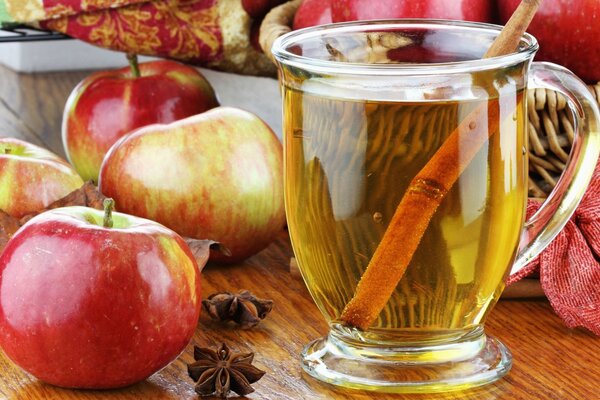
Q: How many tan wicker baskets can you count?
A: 1